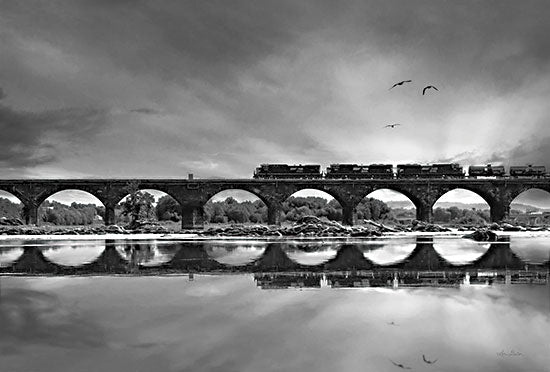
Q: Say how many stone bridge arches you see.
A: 8